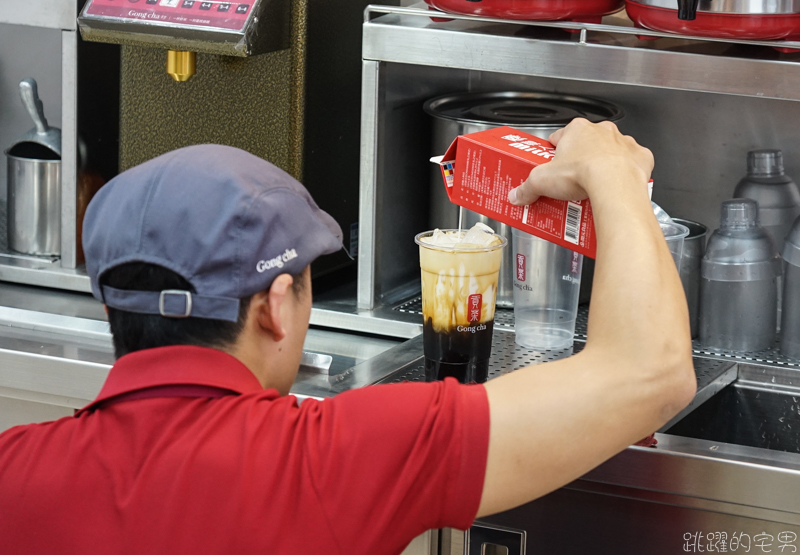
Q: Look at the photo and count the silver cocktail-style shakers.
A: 3